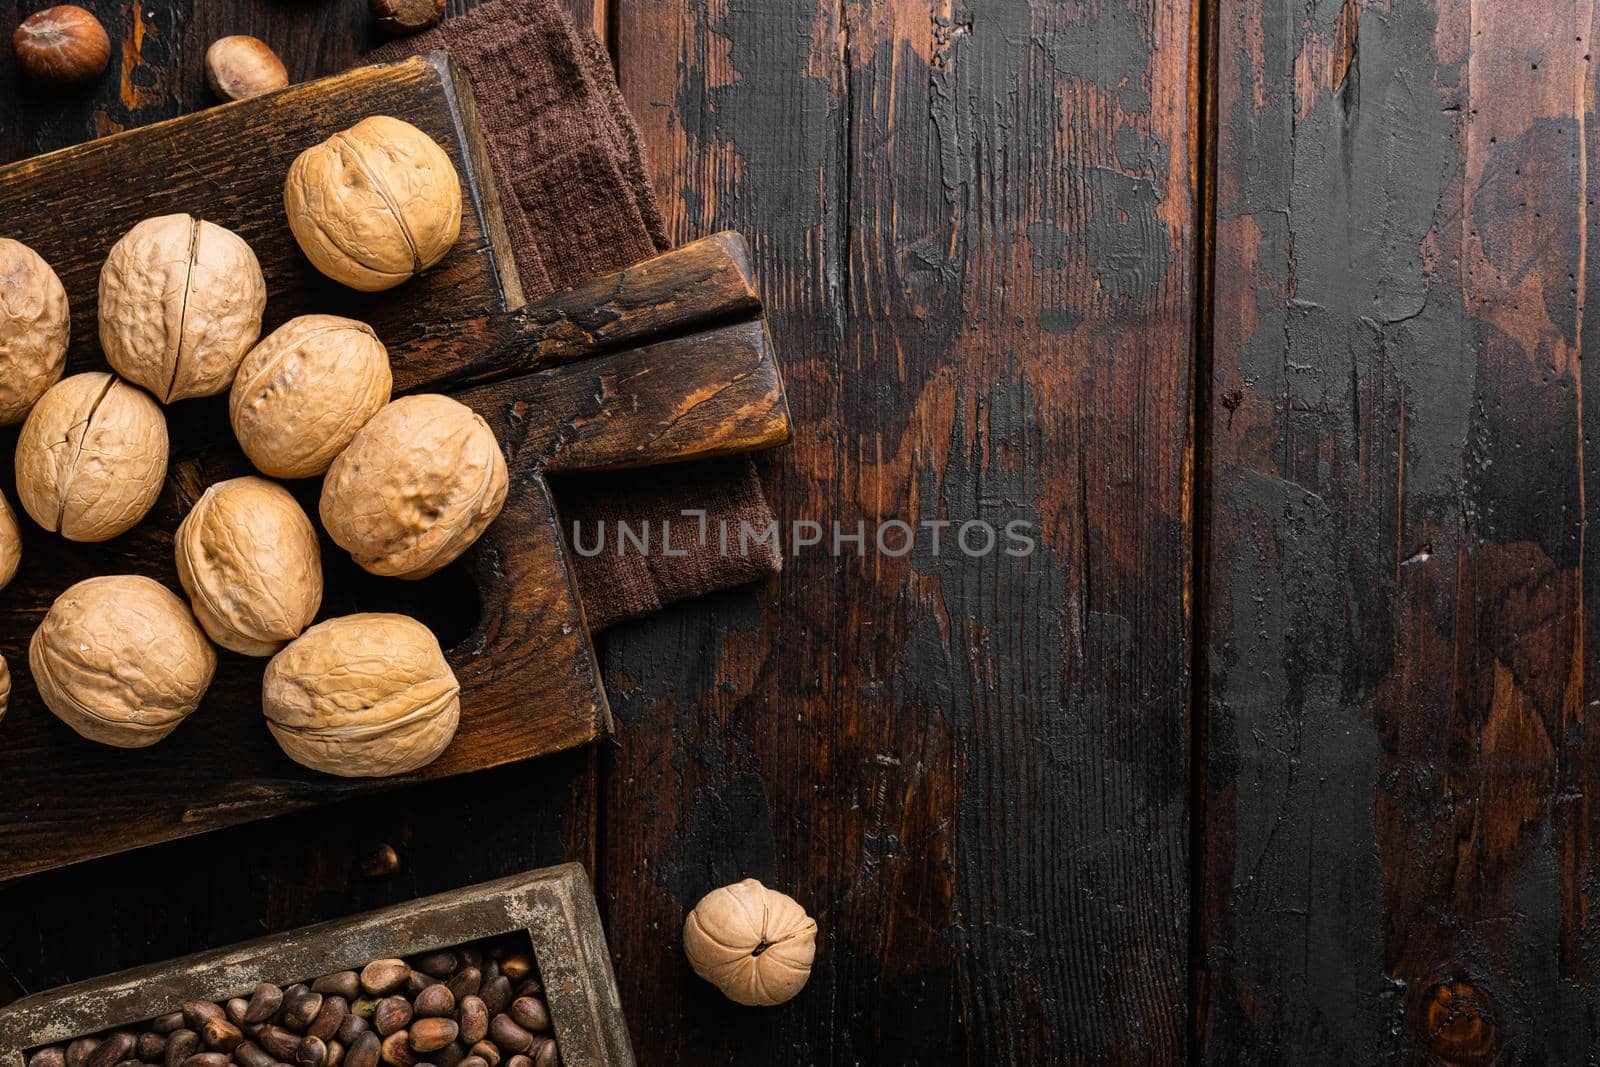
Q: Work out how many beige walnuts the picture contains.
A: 12